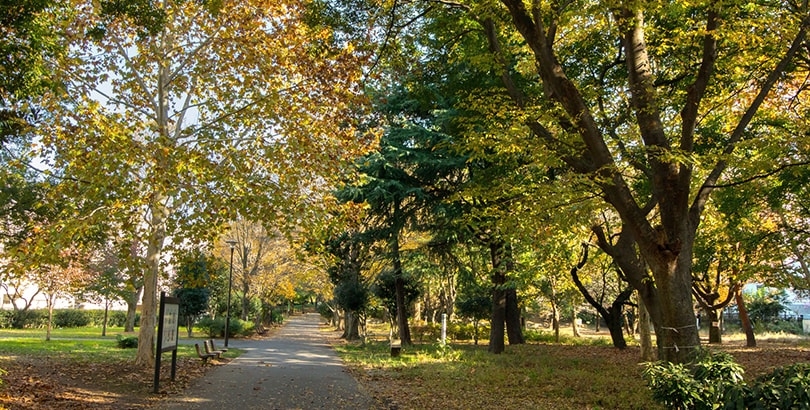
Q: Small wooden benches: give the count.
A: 3